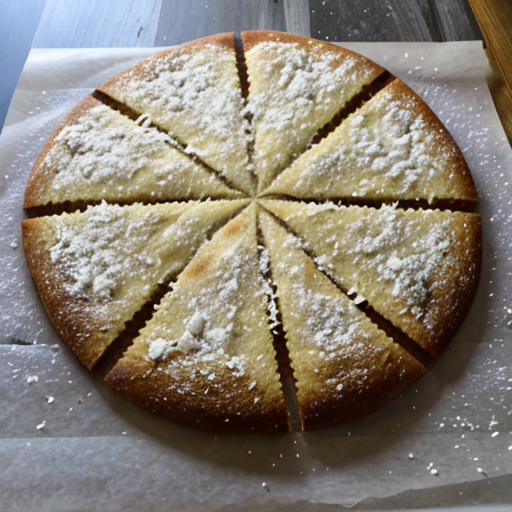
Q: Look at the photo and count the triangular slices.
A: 8